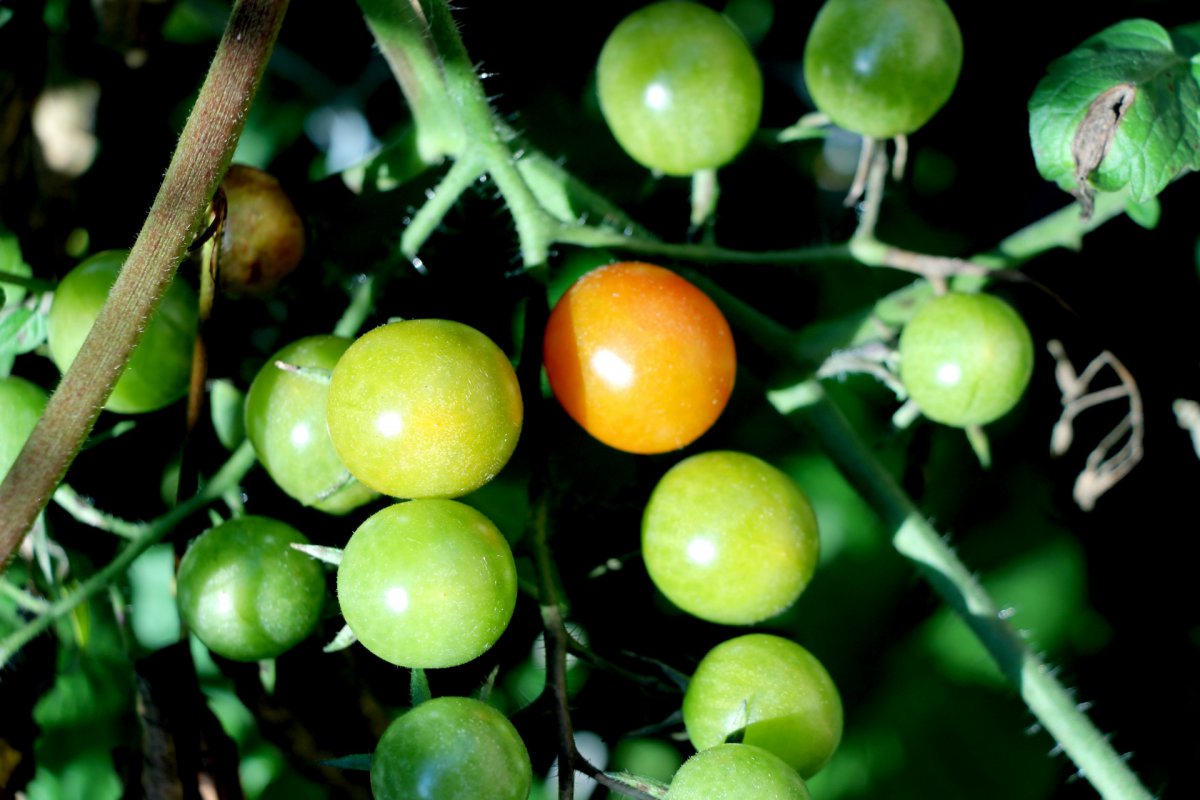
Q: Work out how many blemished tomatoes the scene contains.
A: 1